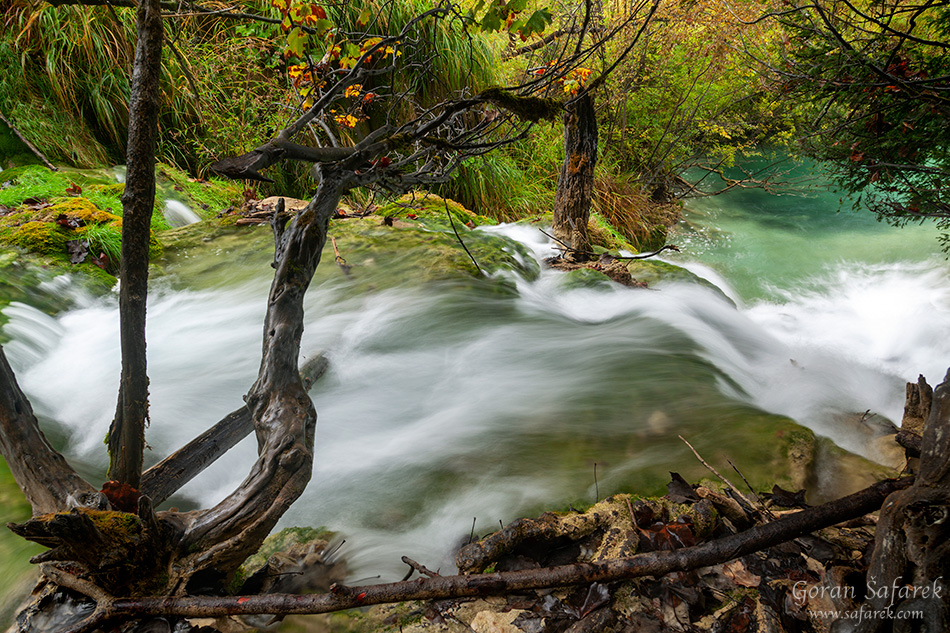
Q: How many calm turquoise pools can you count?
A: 1